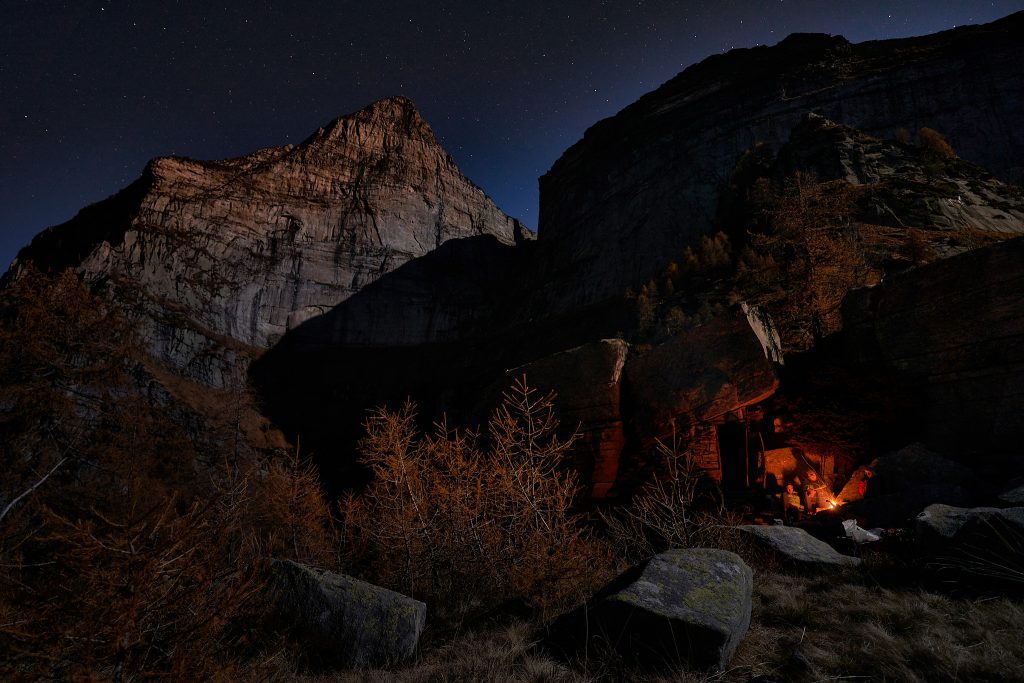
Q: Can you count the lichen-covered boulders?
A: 2